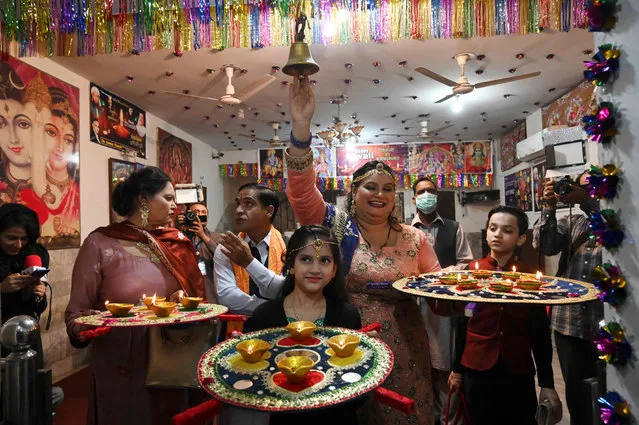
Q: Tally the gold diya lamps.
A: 8